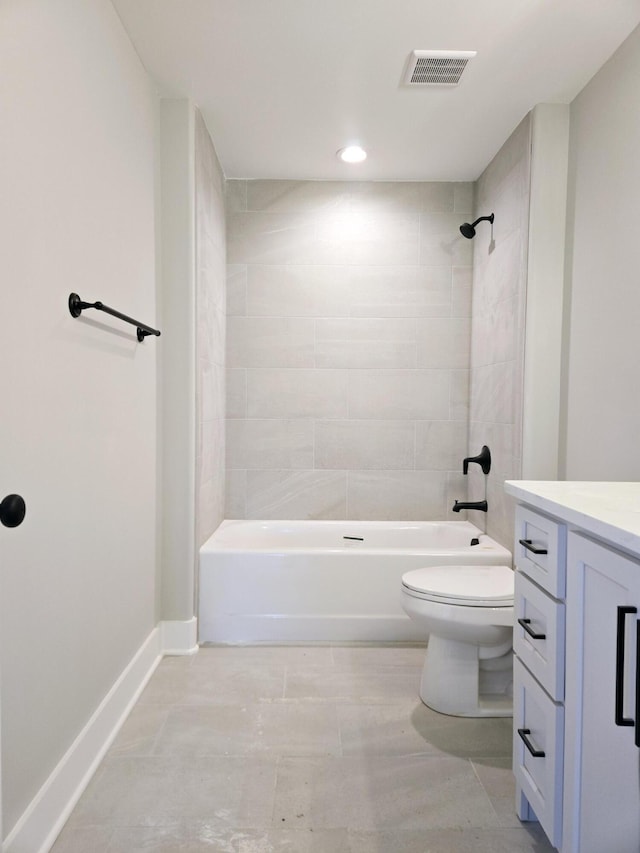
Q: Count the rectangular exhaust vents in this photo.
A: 1